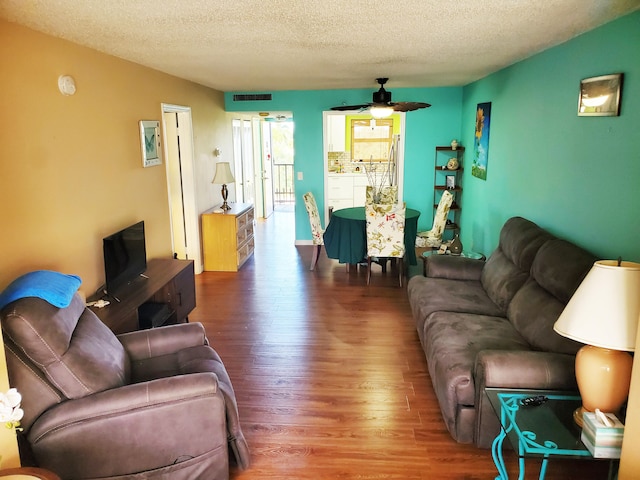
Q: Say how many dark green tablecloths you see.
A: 1